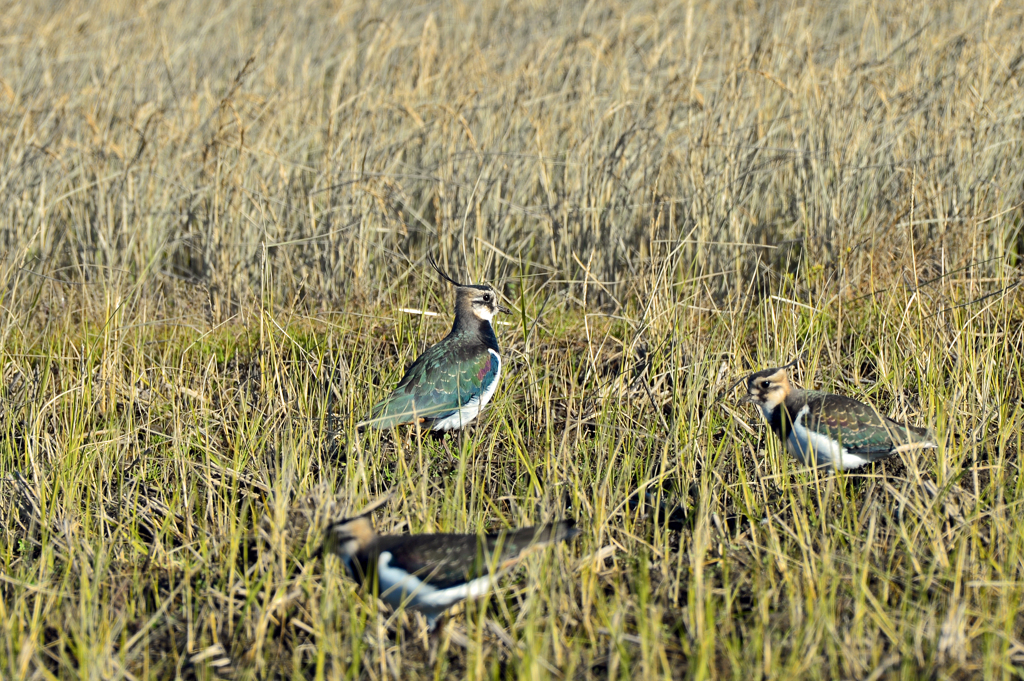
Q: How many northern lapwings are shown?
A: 3